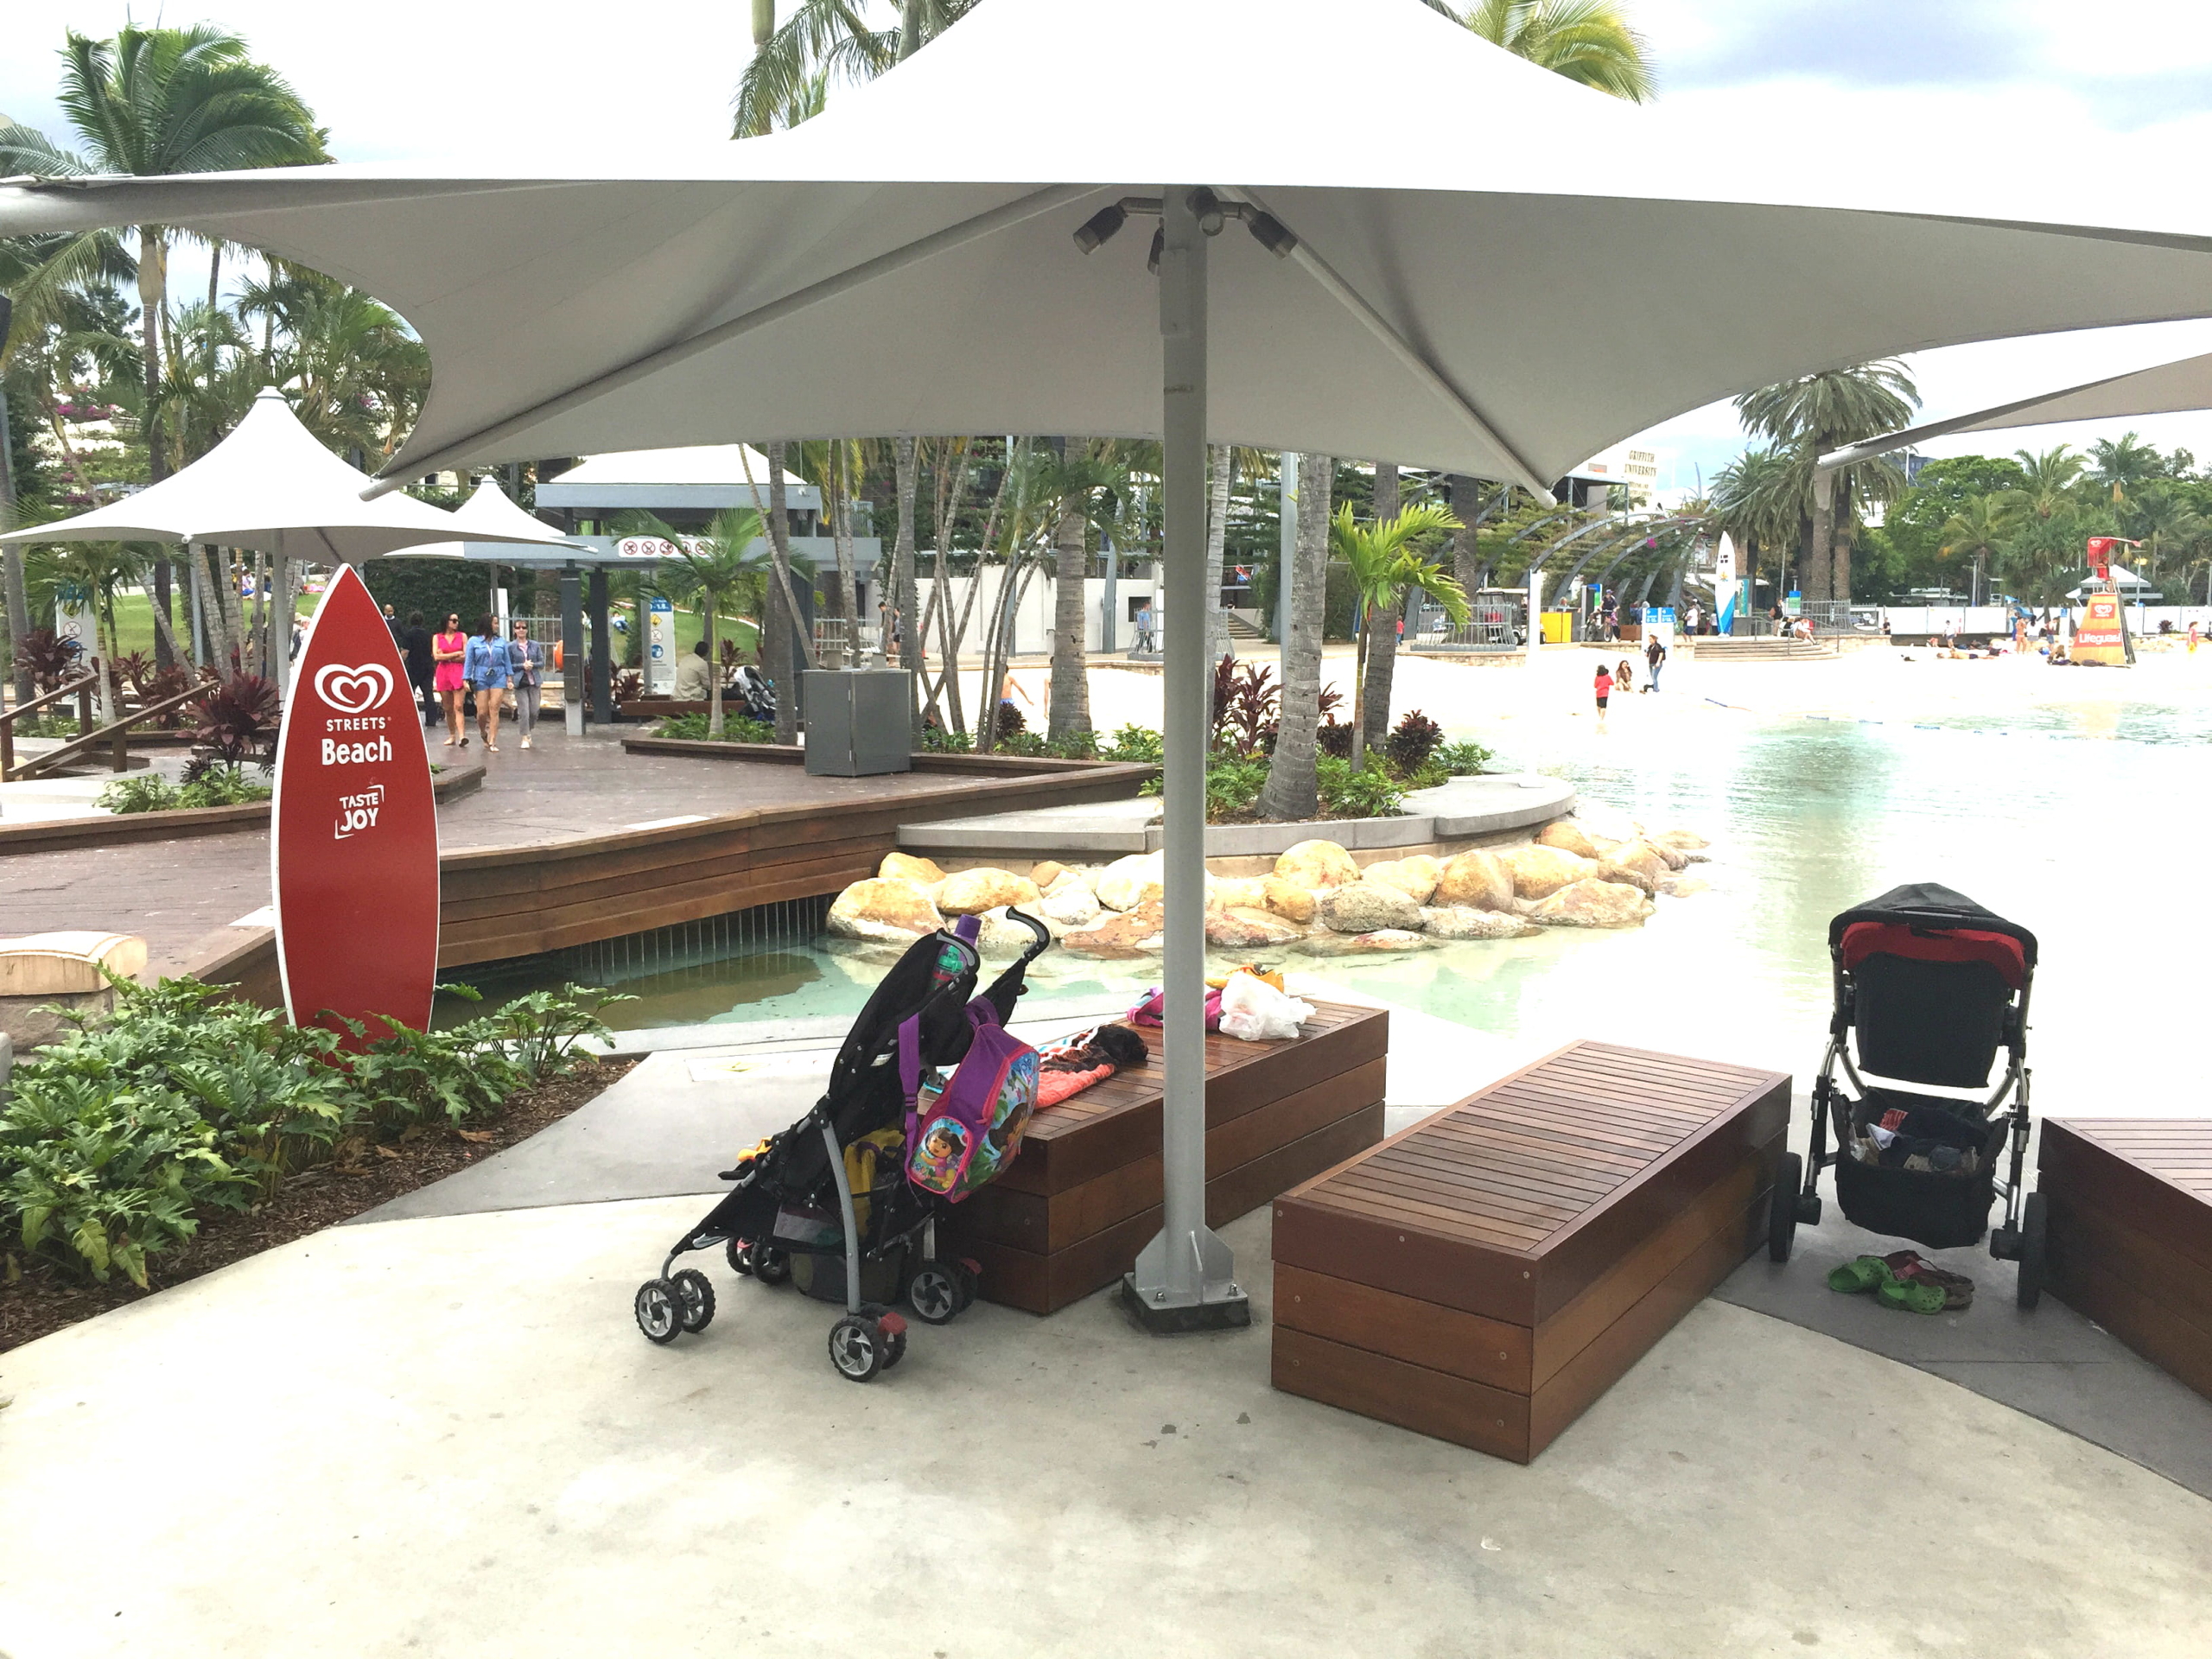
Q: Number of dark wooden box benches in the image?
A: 3